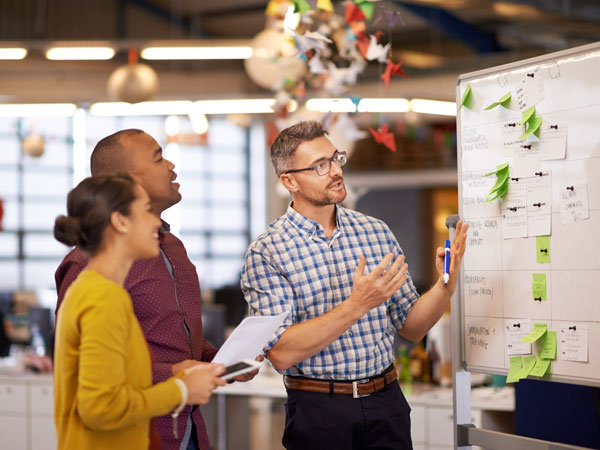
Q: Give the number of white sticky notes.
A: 11